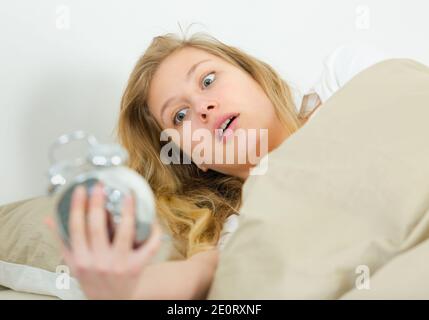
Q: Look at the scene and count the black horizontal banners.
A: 1